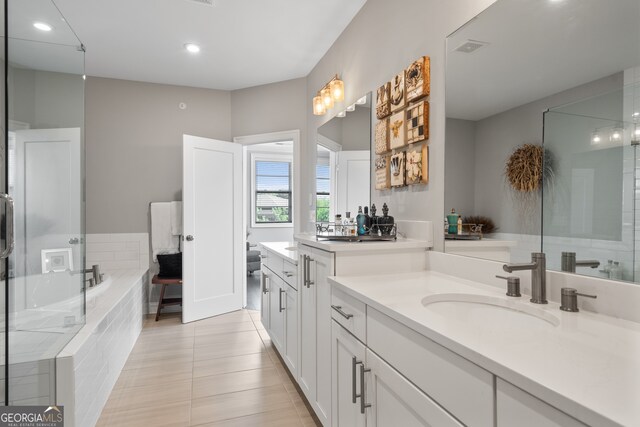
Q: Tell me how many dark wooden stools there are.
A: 1